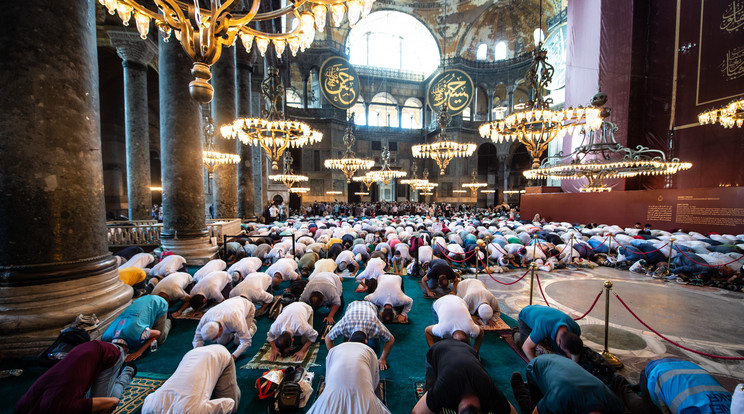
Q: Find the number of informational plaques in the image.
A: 1